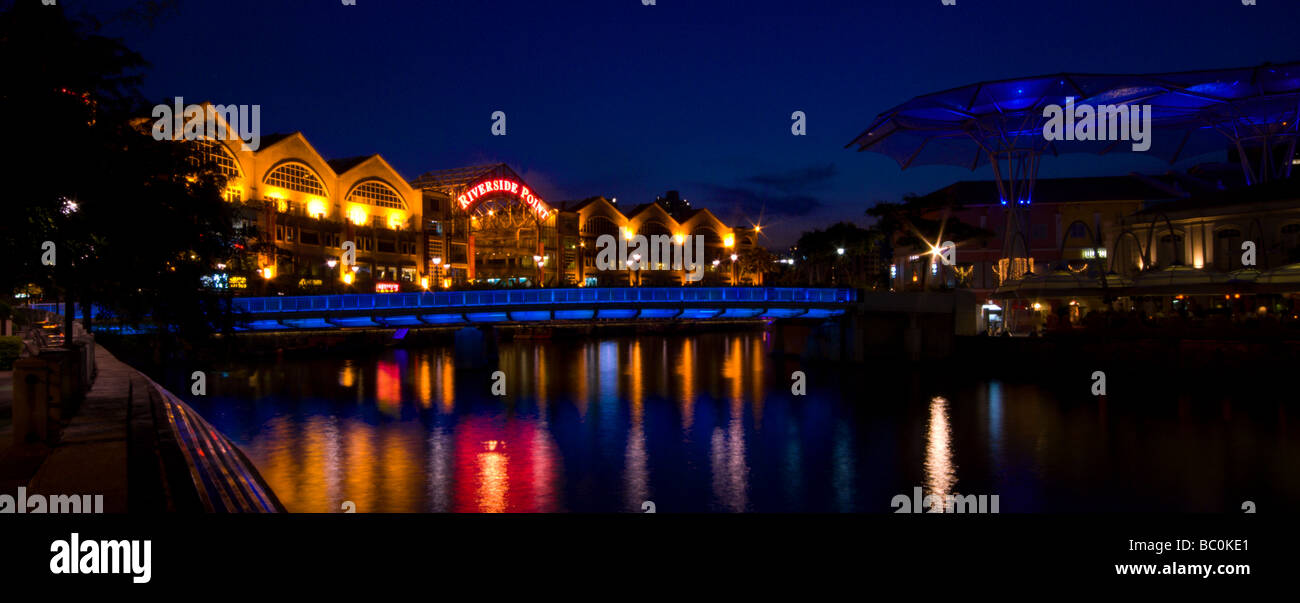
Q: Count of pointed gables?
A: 7